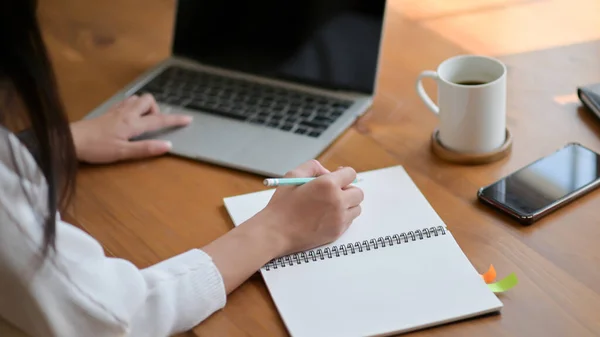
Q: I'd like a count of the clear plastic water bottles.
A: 0